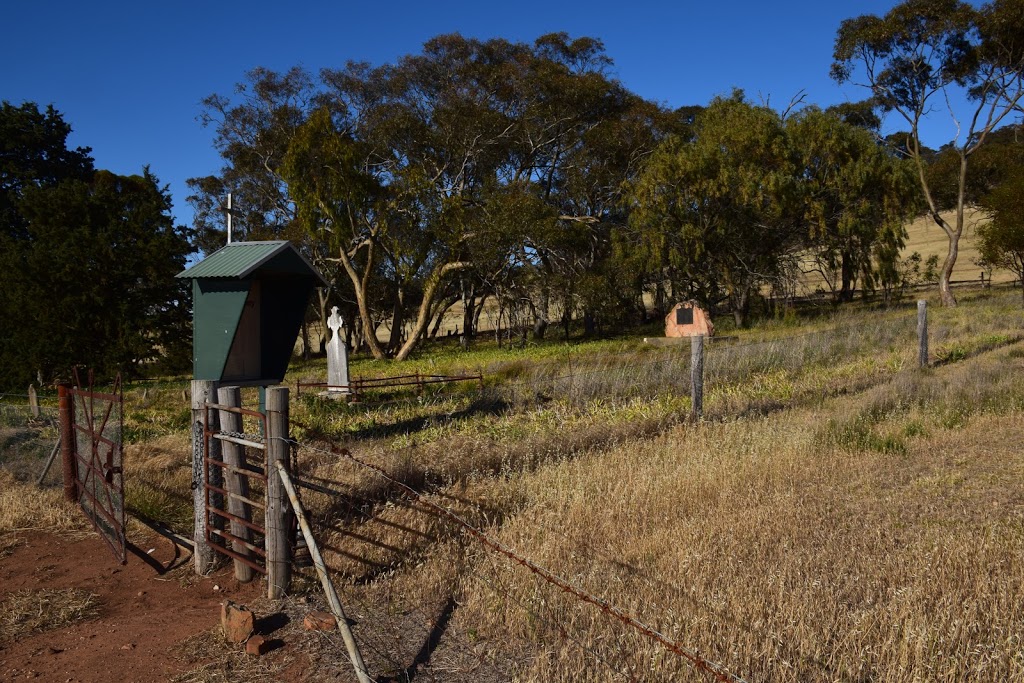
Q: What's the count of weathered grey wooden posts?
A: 5